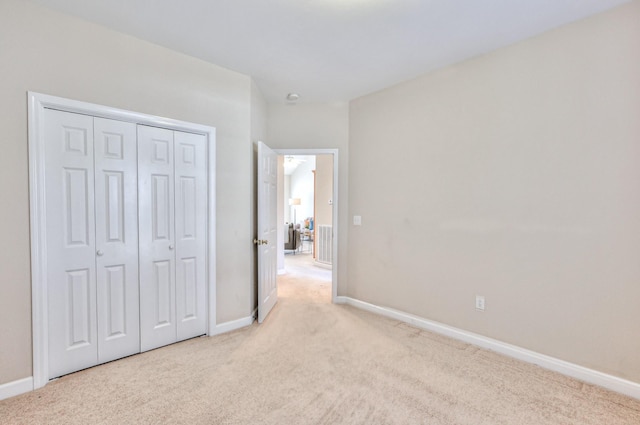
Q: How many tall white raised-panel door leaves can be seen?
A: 5